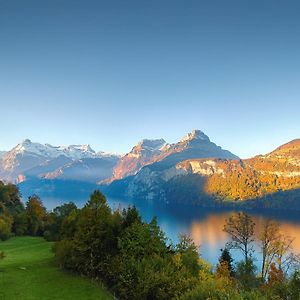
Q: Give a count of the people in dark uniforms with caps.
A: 0